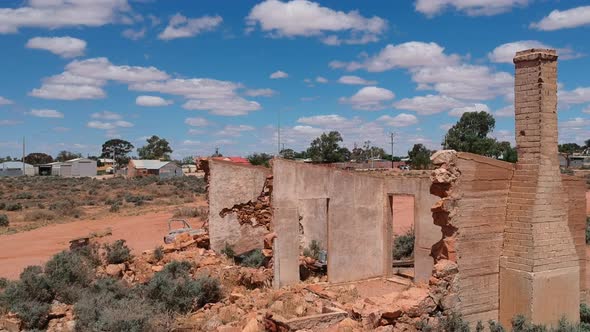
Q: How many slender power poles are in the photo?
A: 3